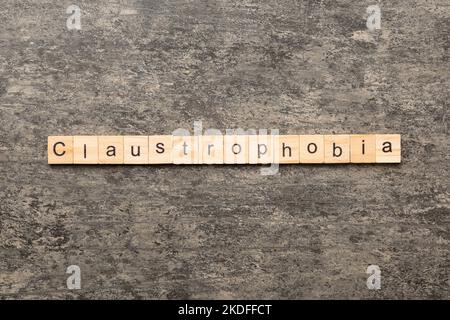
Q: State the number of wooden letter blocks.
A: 14